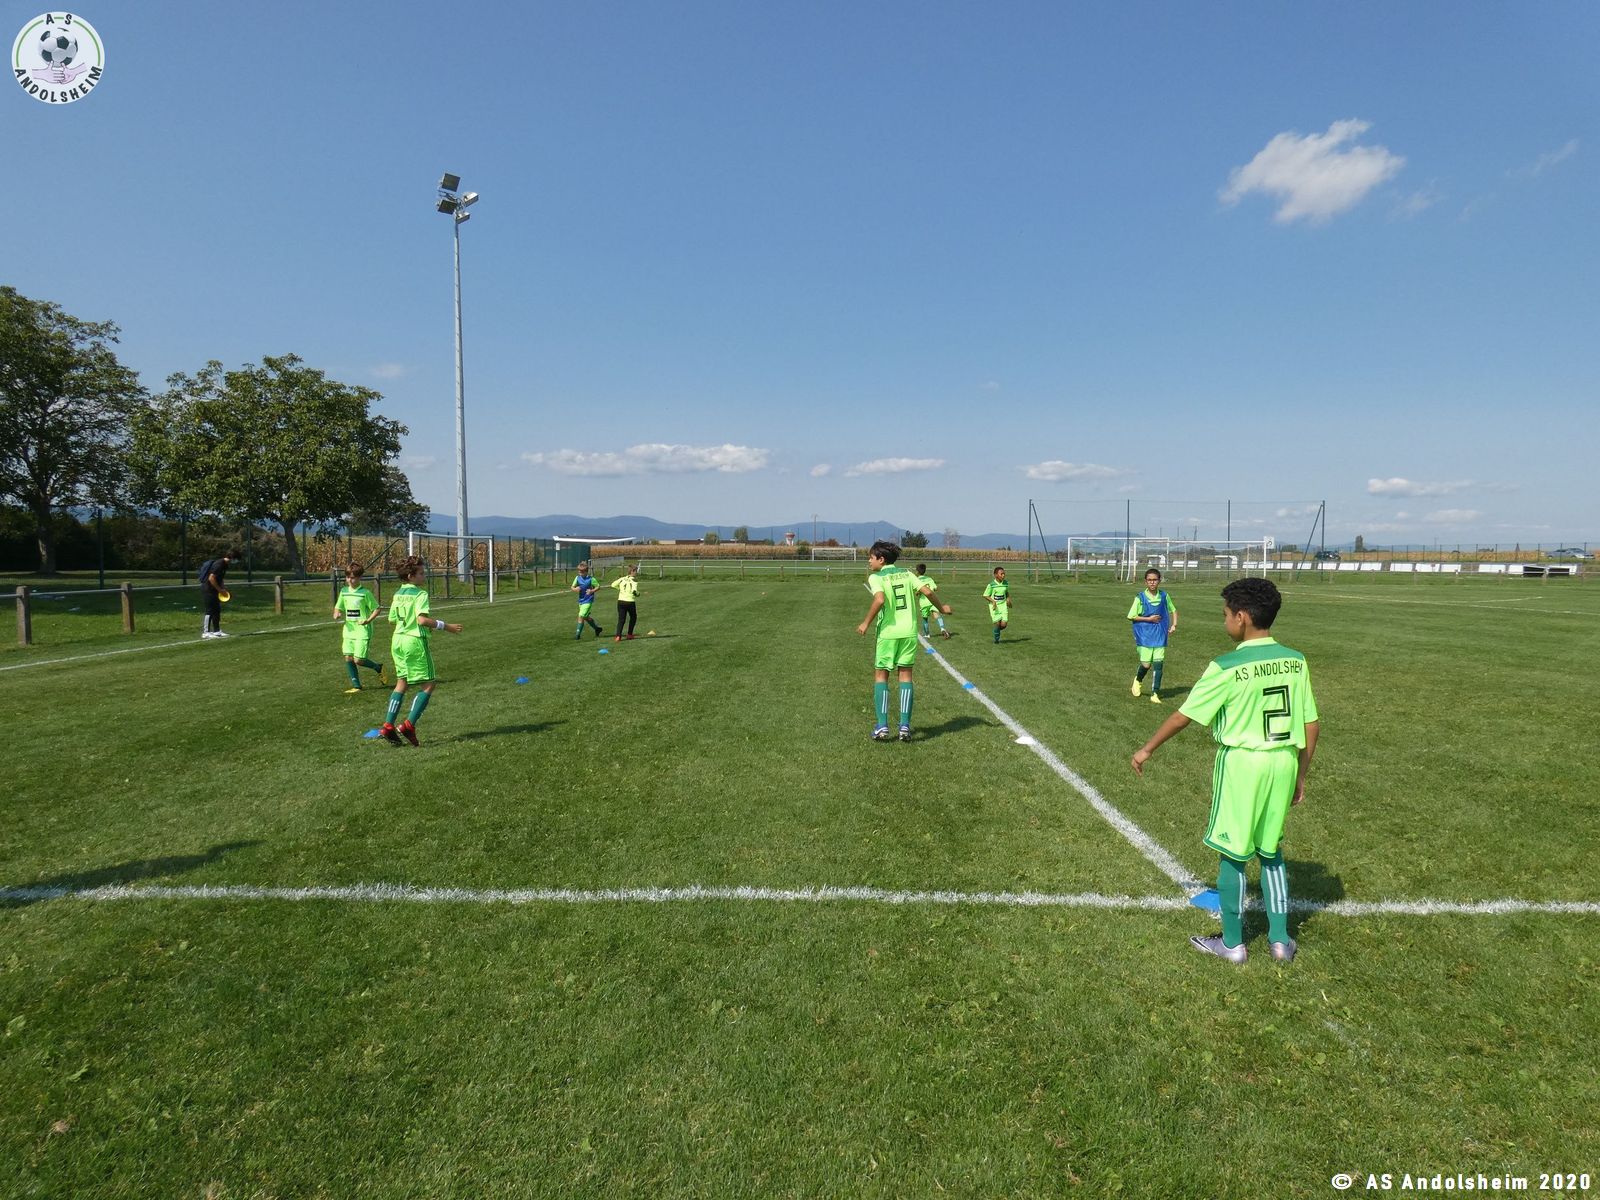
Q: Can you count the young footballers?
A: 9